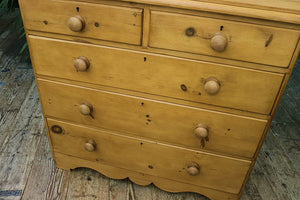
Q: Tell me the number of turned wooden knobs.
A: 8